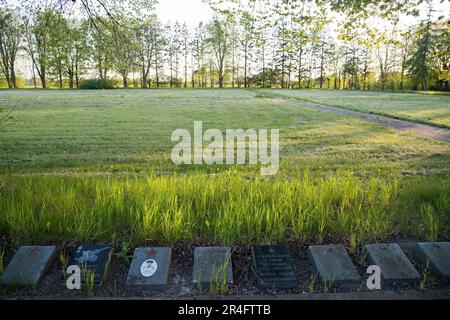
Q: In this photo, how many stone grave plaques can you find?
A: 8